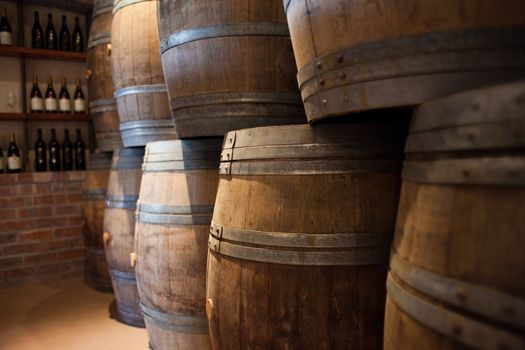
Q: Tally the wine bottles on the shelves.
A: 15